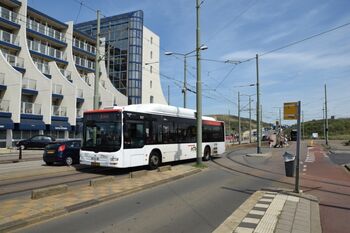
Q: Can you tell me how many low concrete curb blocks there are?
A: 4